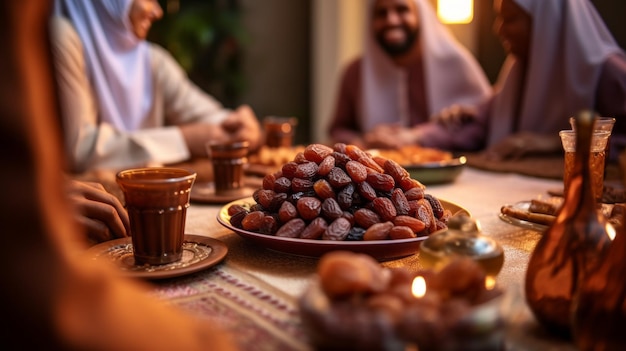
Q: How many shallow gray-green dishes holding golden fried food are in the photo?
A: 1